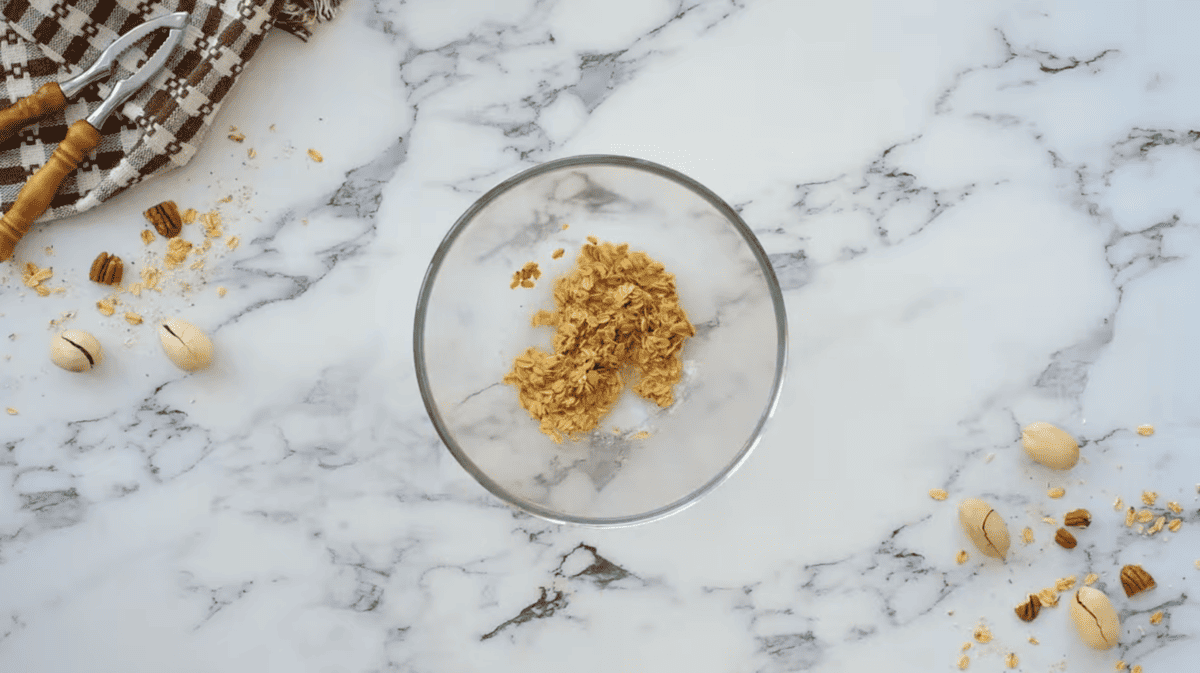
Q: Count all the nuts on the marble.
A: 11